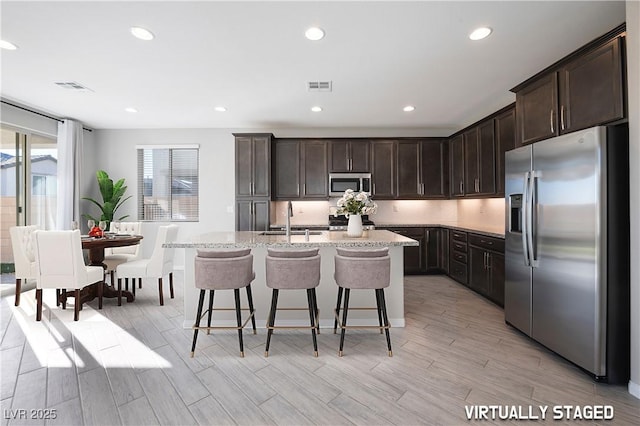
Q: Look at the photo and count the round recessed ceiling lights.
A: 8